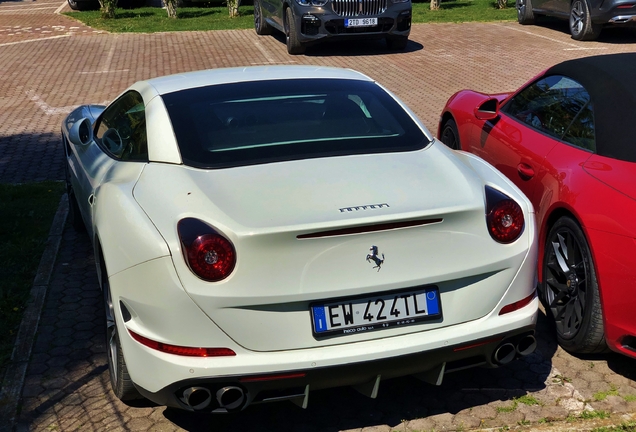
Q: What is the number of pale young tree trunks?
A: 5